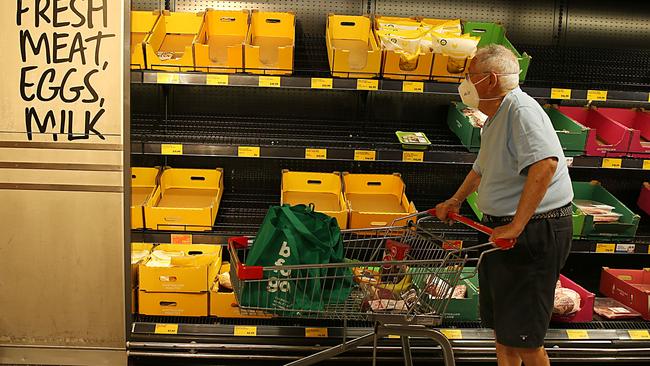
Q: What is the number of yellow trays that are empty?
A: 9